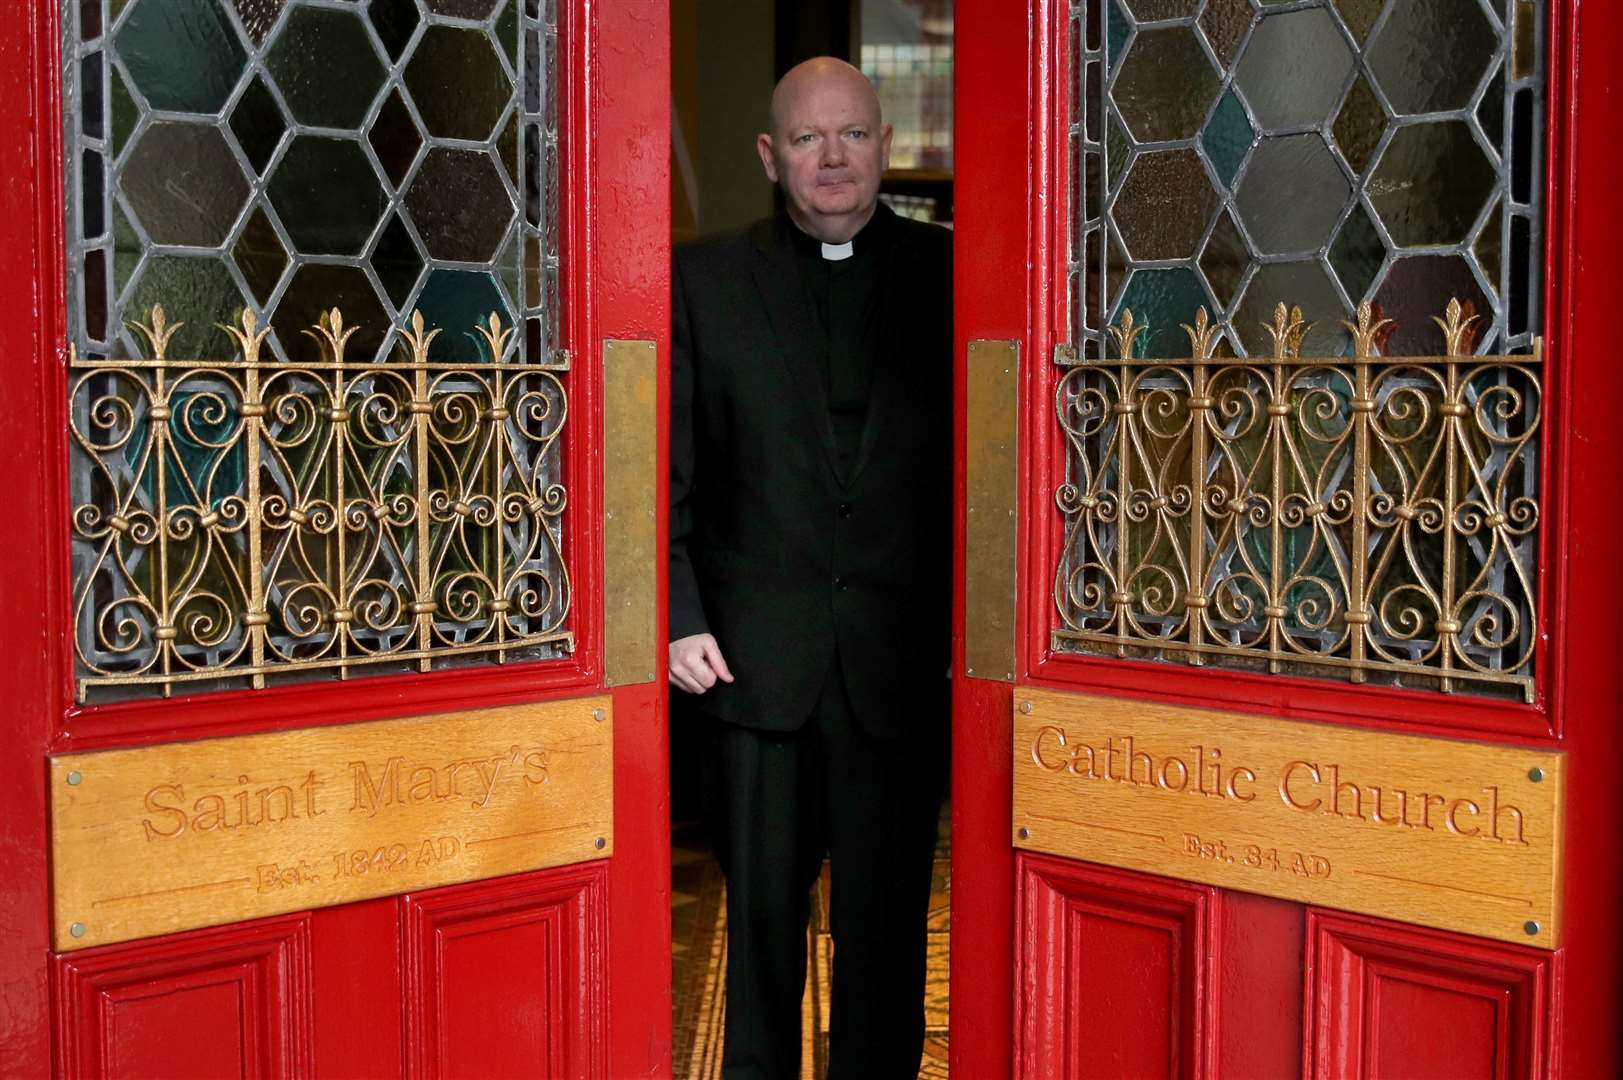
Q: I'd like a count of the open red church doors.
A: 2